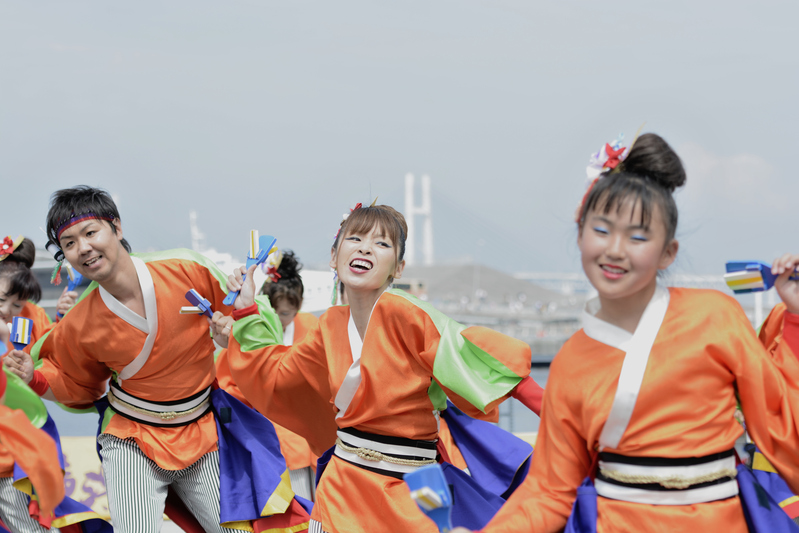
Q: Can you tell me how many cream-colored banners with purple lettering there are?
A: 1